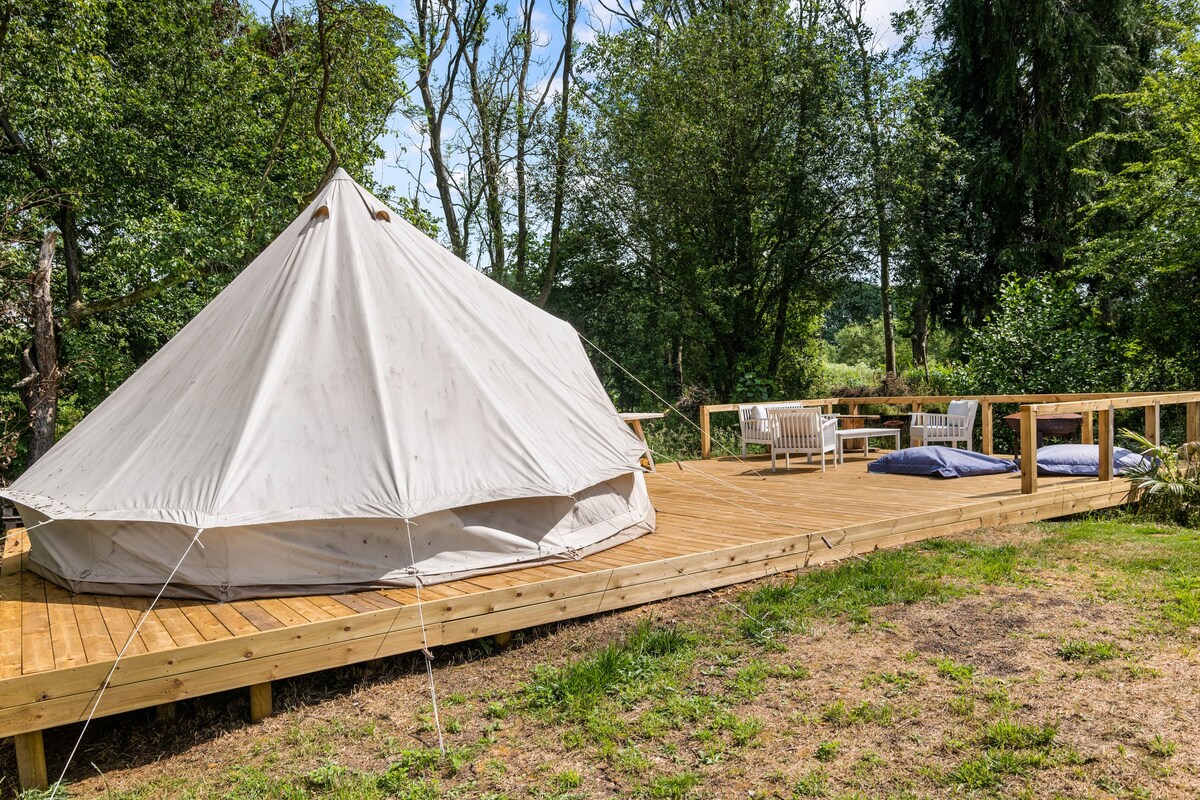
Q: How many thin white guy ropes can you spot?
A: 7